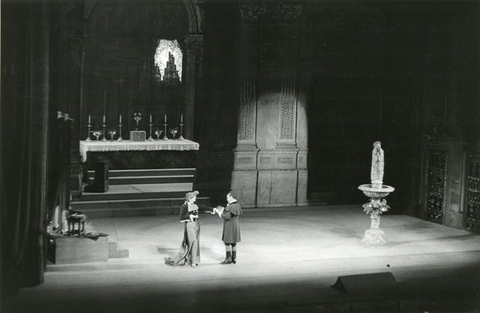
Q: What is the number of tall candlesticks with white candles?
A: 6